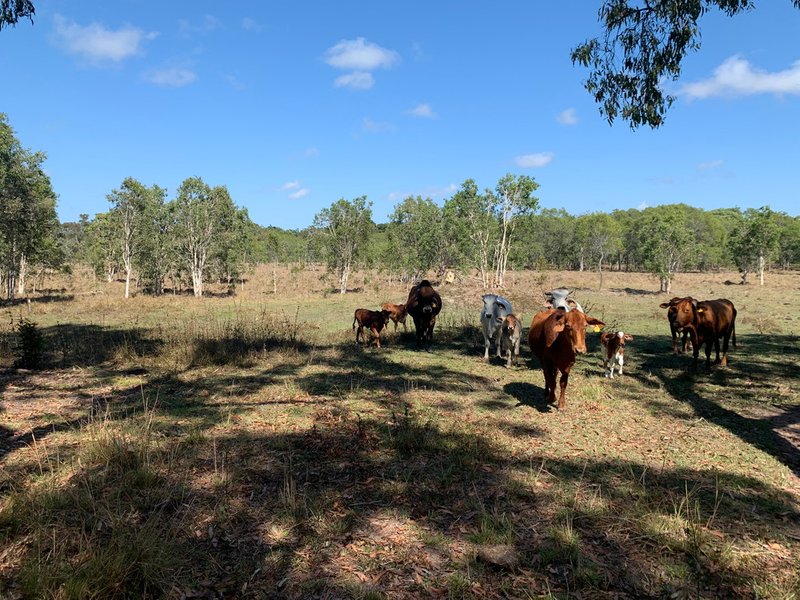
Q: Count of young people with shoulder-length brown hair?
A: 0